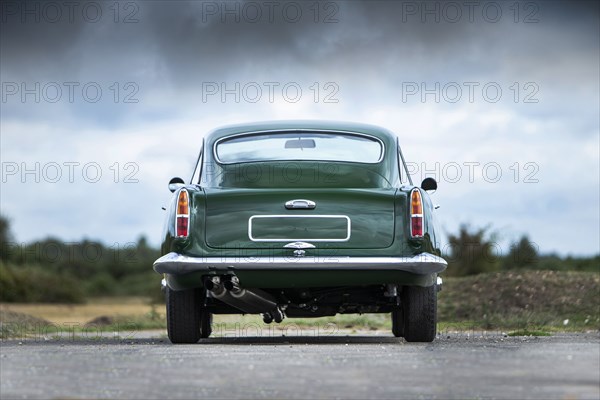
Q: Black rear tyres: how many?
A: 2